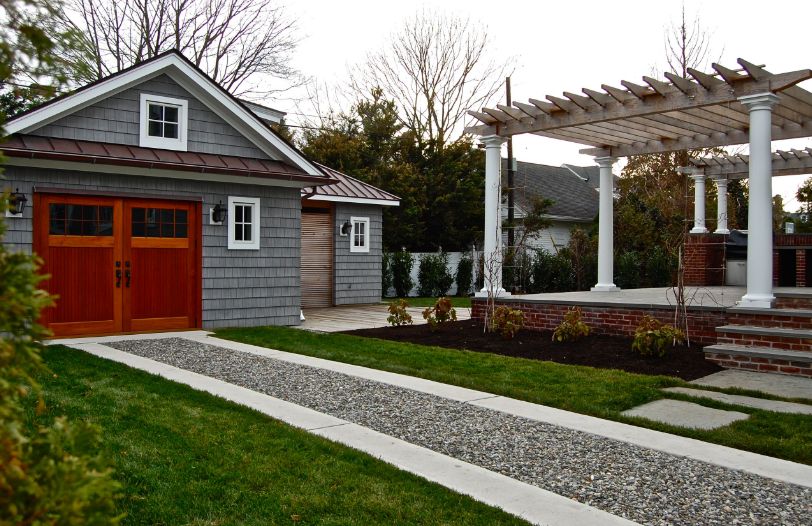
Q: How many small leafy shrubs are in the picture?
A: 5